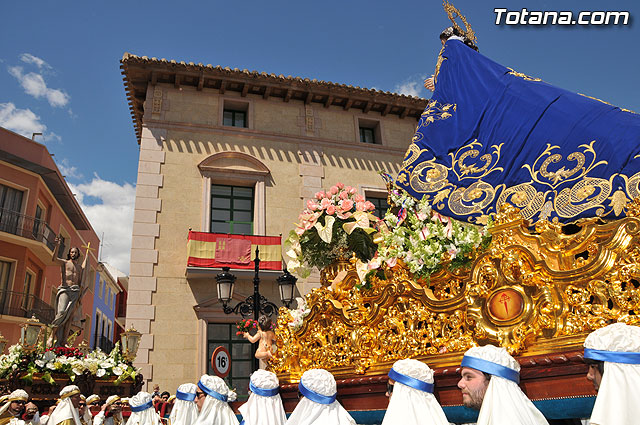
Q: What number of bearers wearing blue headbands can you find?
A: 8